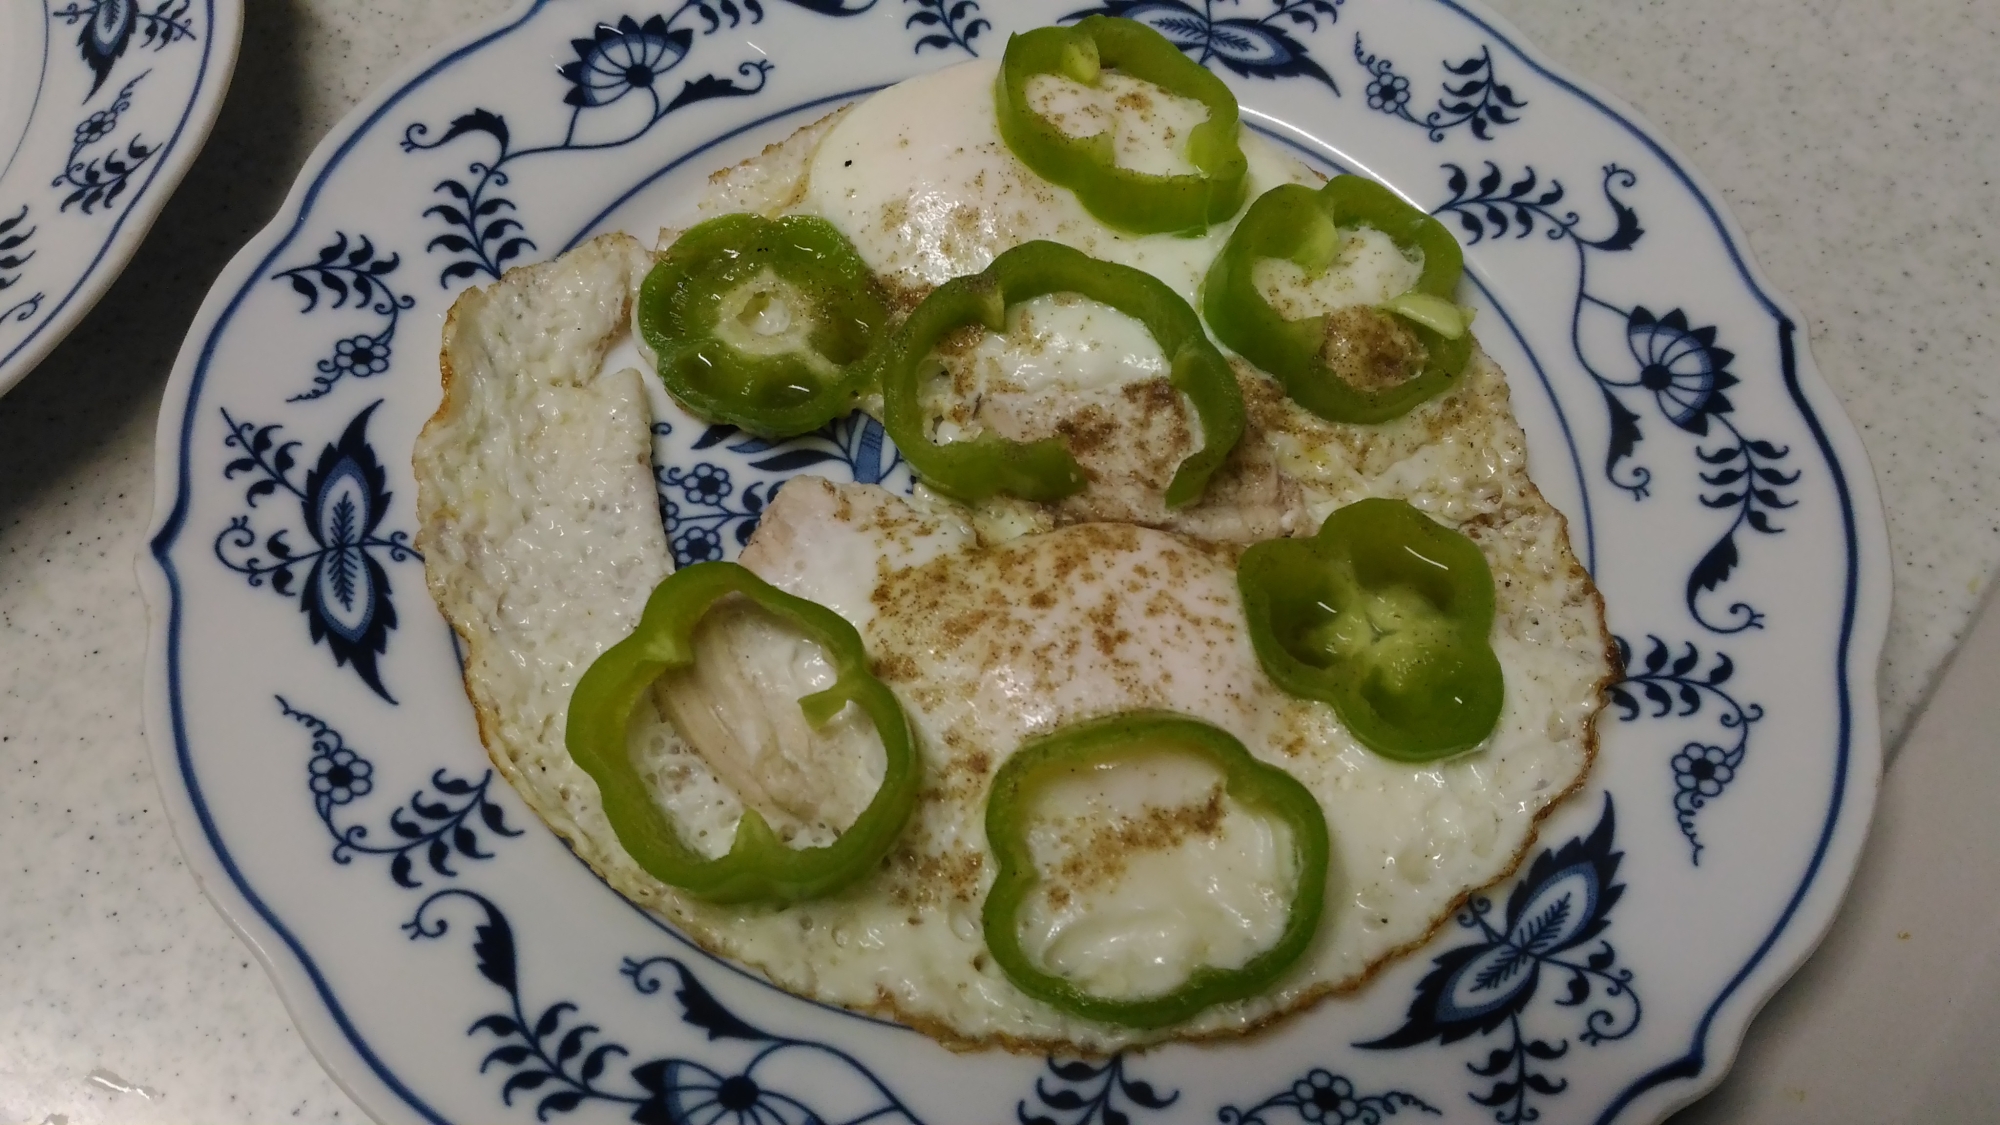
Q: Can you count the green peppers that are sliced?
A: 7